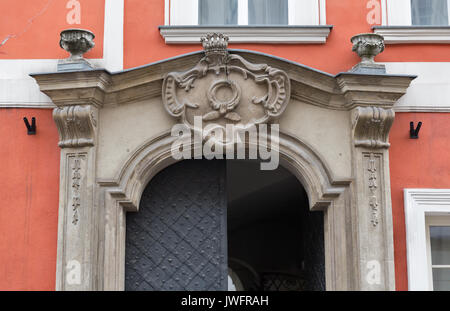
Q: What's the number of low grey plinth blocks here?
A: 2